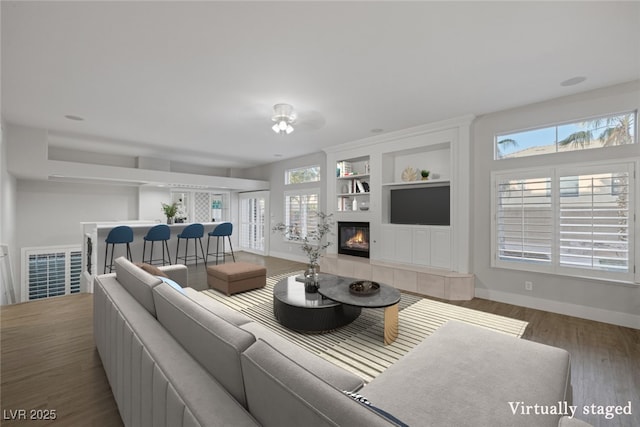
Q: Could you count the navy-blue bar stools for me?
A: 4